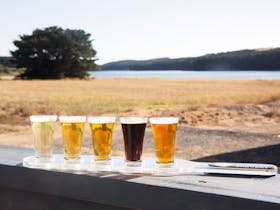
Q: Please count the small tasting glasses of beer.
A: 5